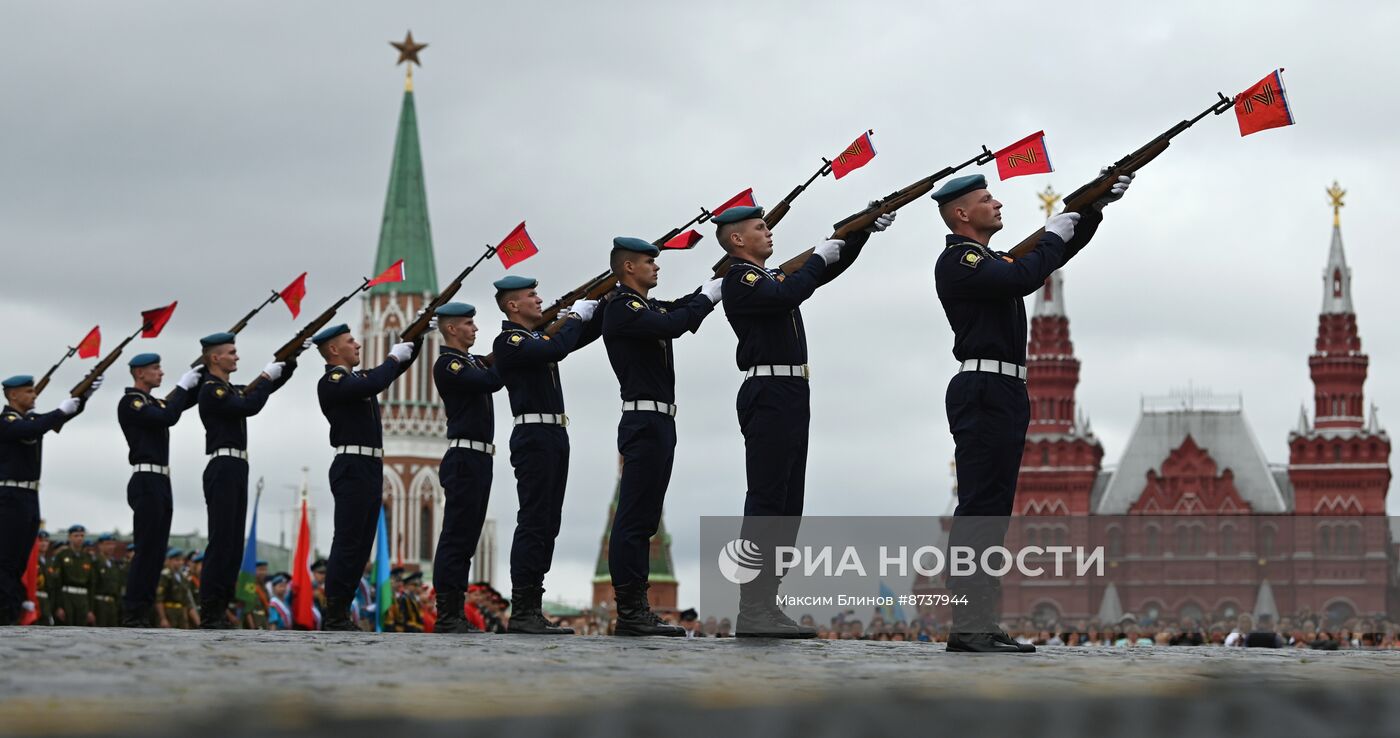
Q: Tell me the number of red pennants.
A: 10